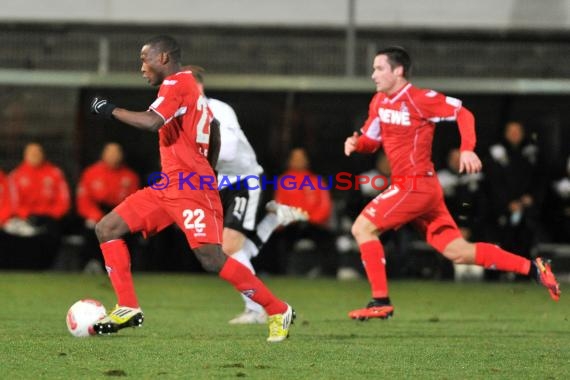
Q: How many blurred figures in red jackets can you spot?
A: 4